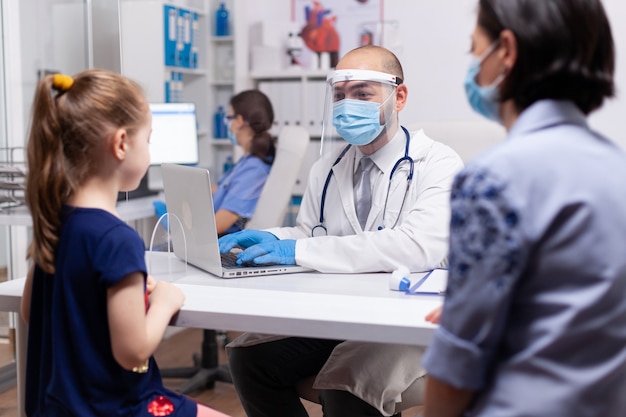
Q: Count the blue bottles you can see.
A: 3